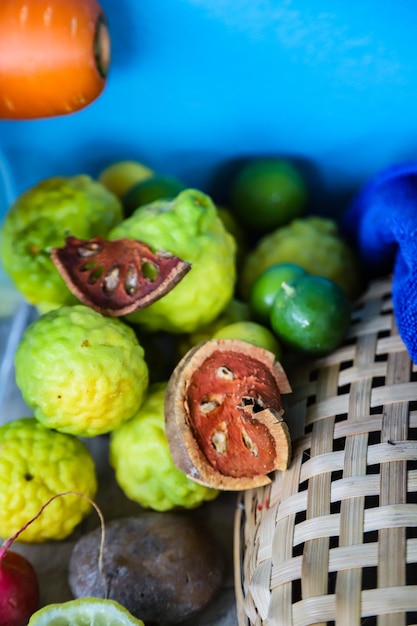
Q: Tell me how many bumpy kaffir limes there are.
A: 6